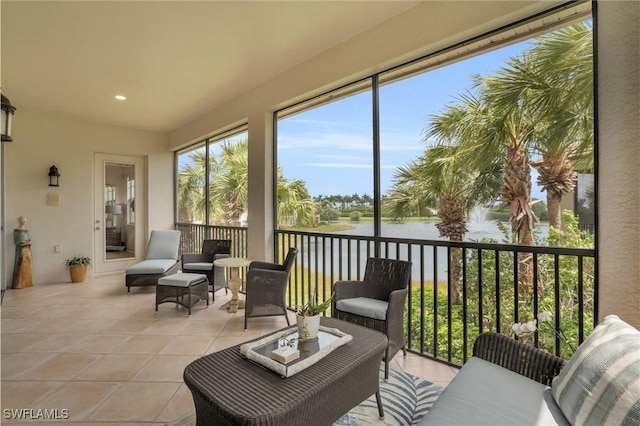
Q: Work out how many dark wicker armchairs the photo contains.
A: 3